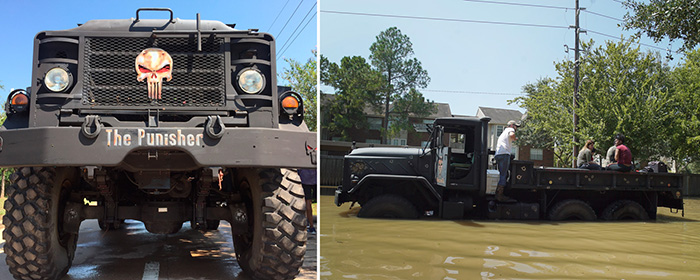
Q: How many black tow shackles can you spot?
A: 2